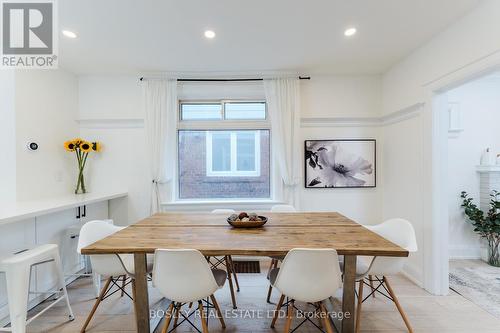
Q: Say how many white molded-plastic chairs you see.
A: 6